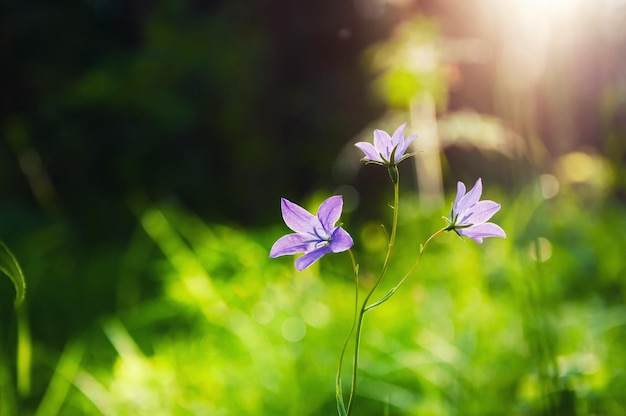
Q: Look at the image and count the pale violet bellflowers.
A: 3